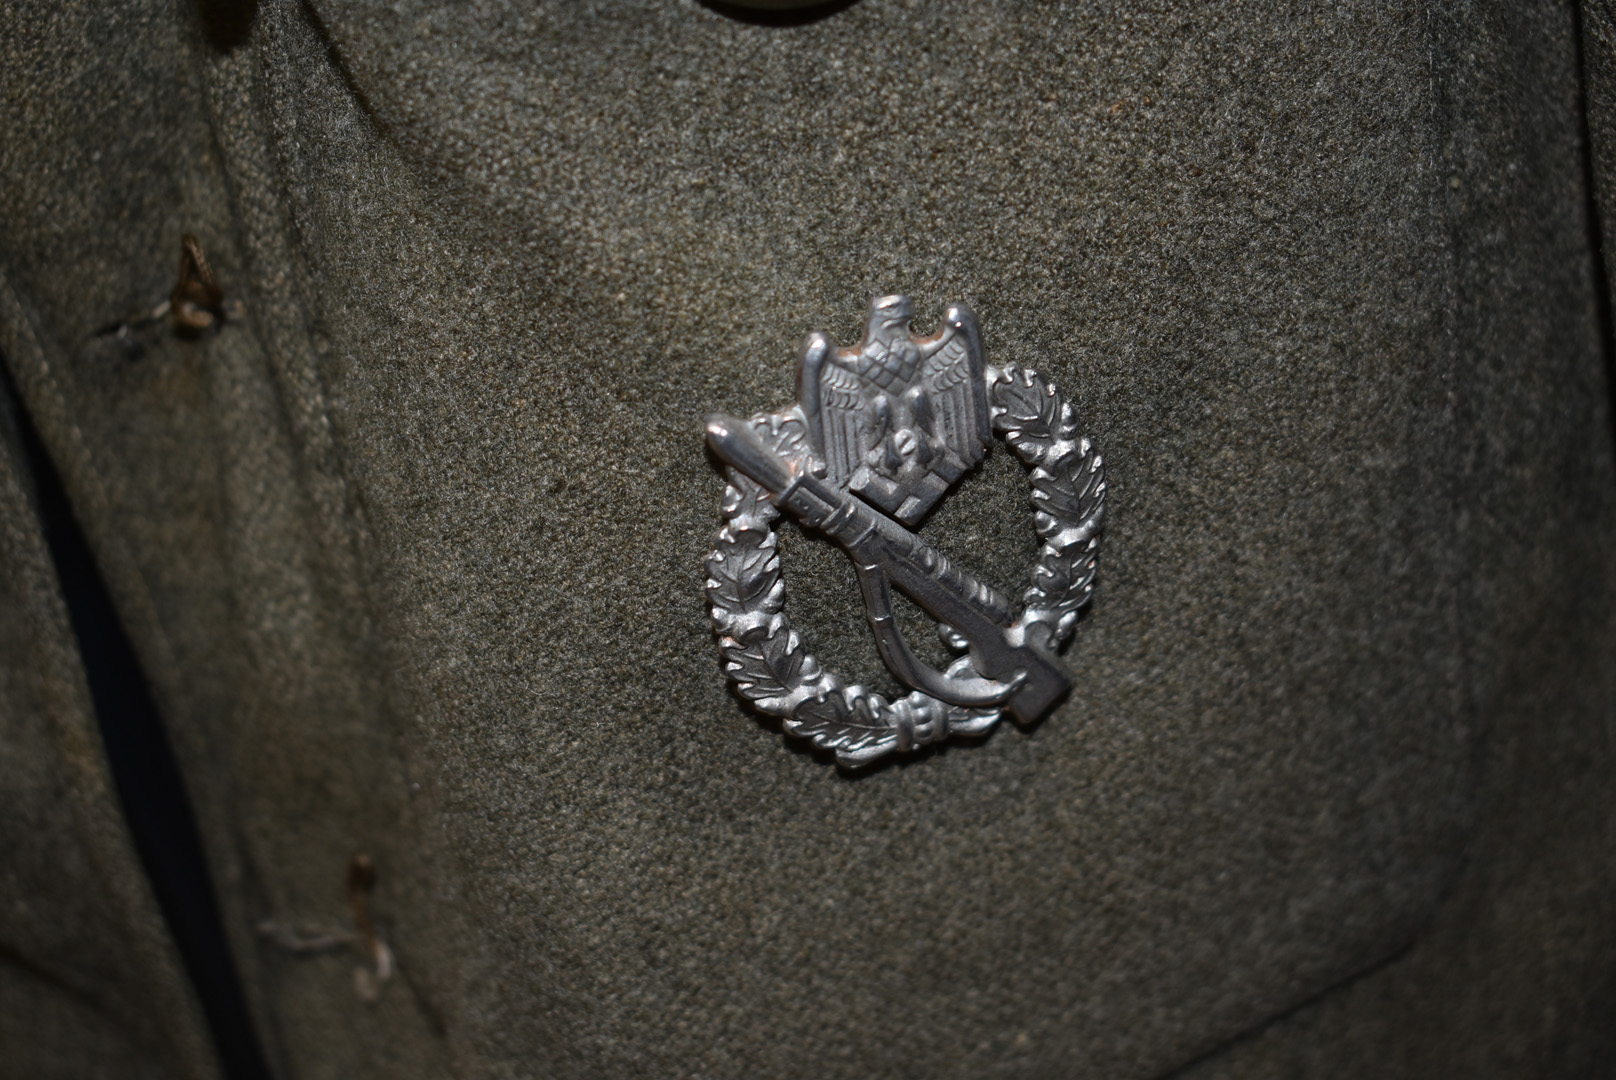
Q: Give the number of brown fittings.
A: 2